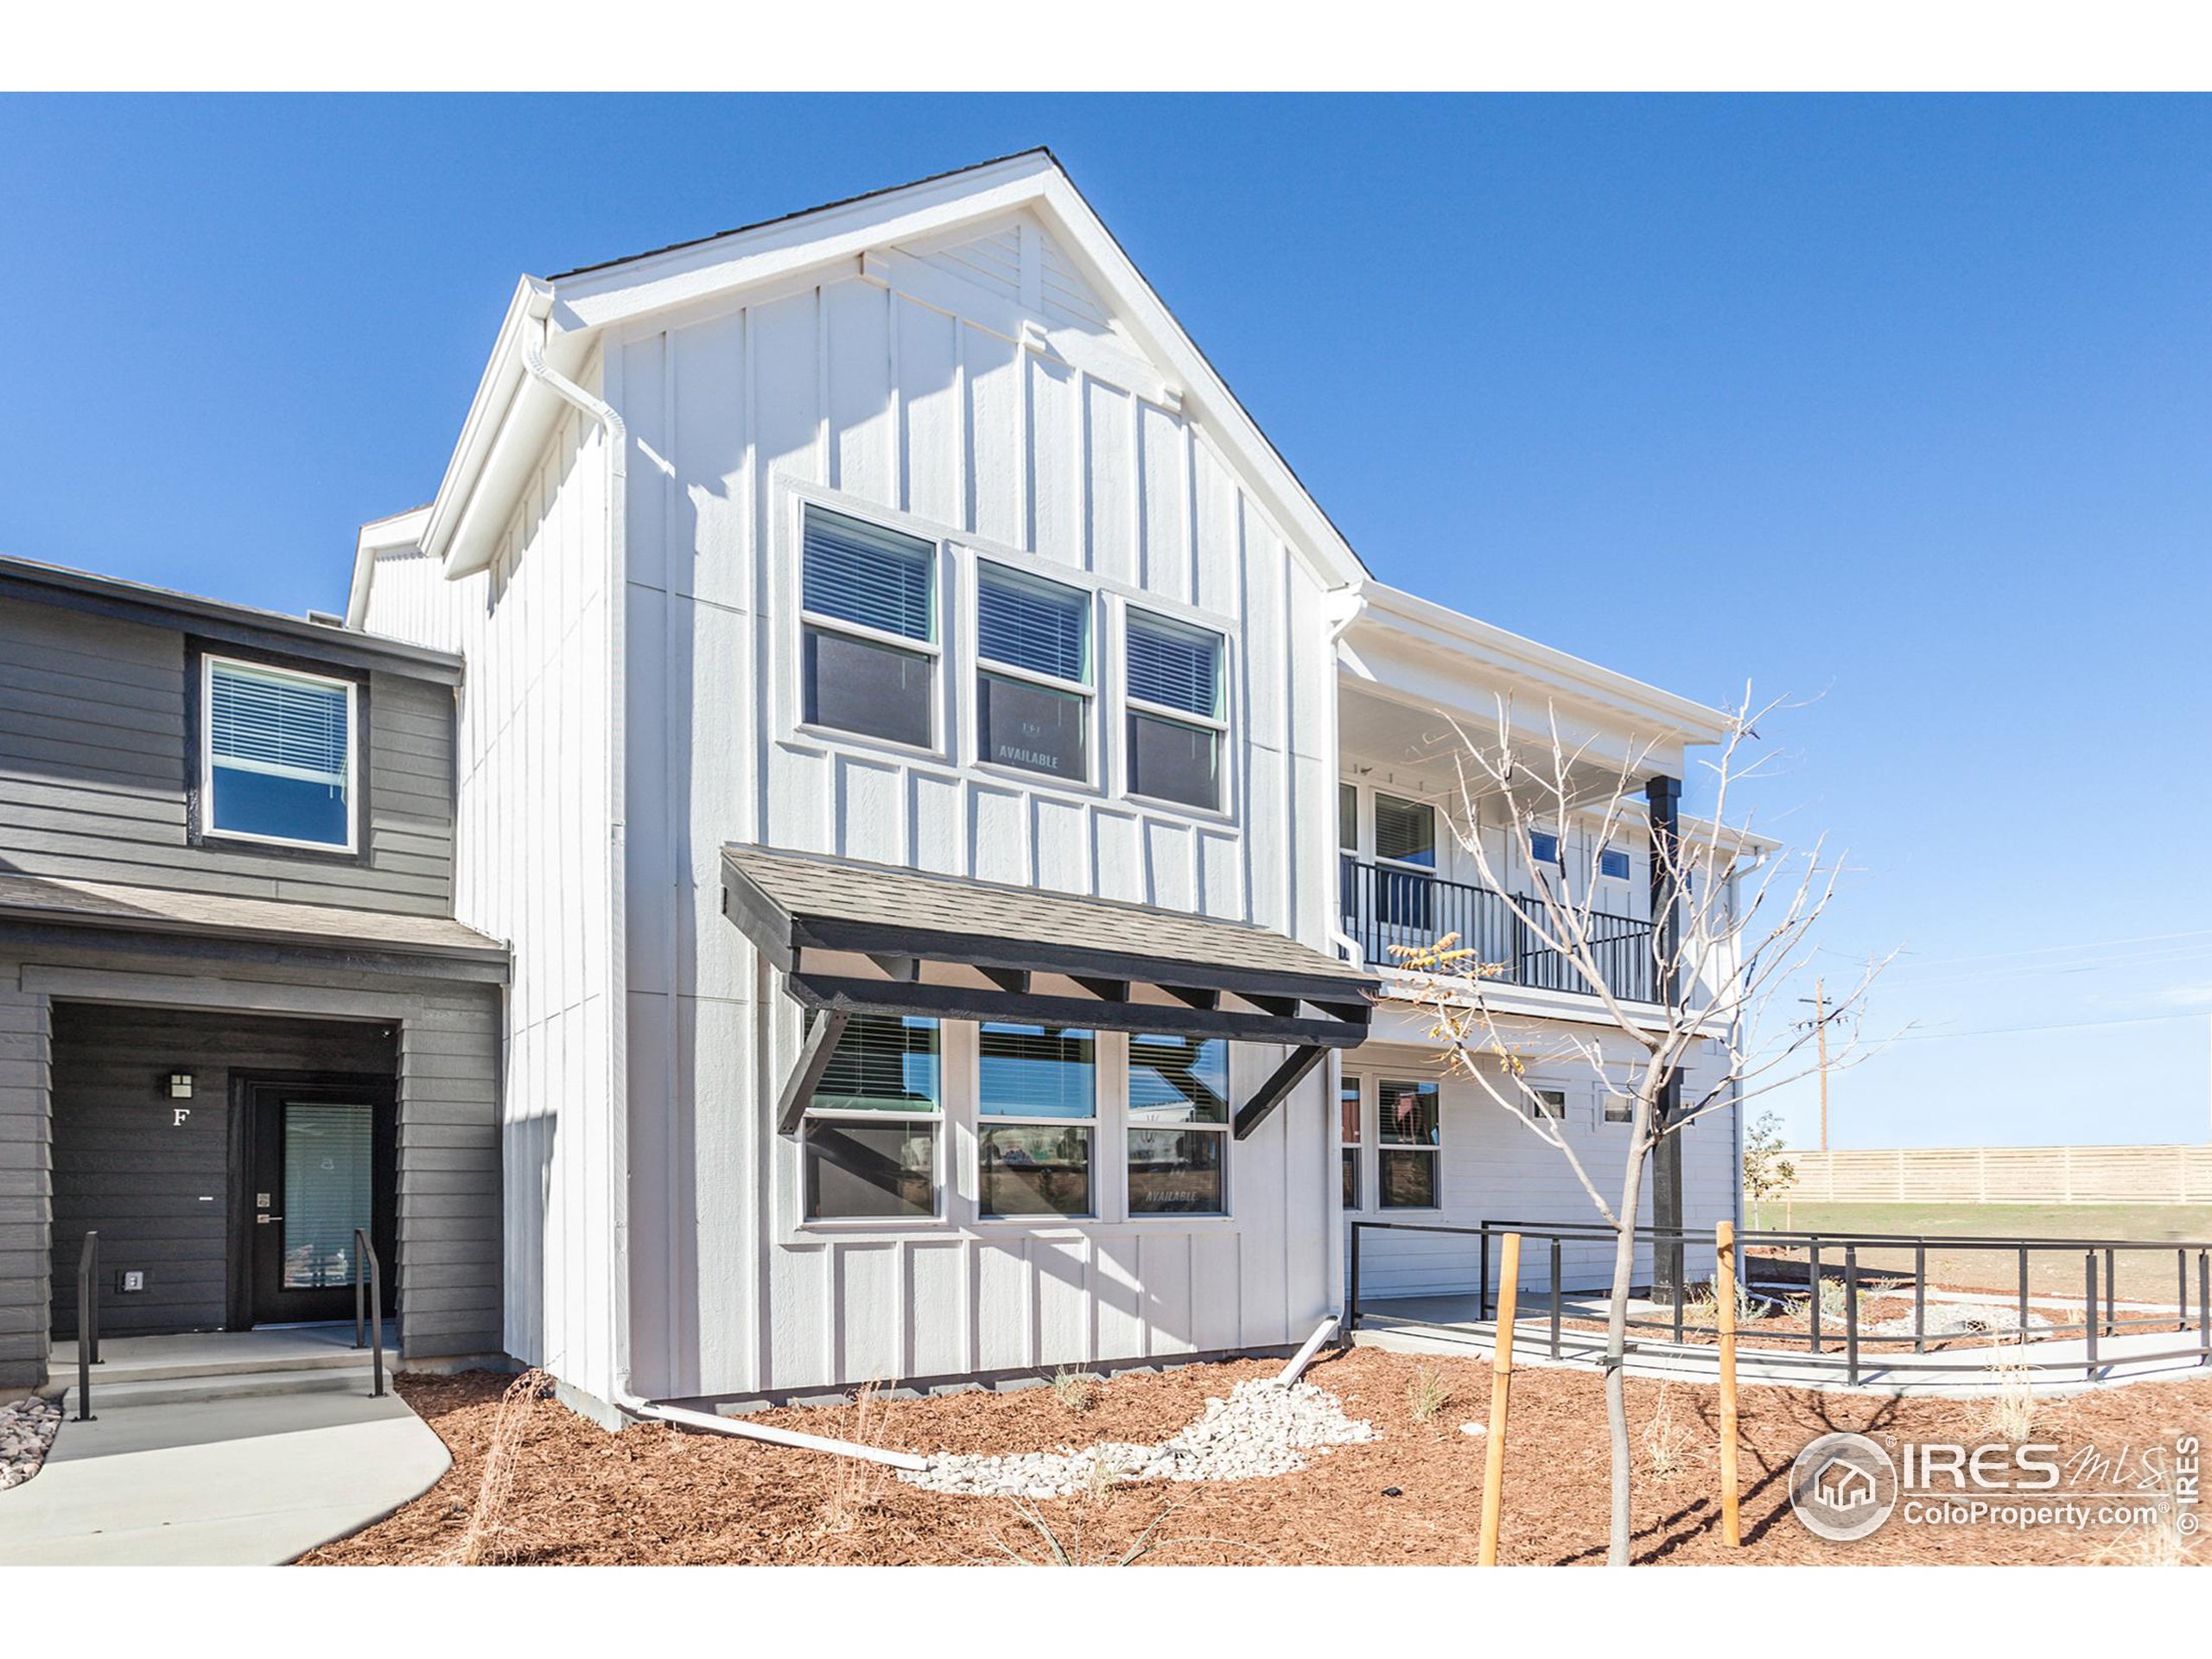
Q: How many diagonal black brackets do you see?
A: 2